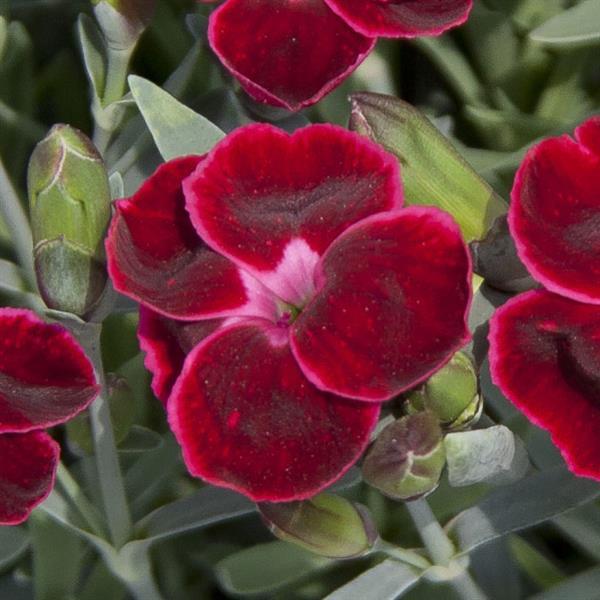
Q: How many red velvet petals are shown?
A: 11